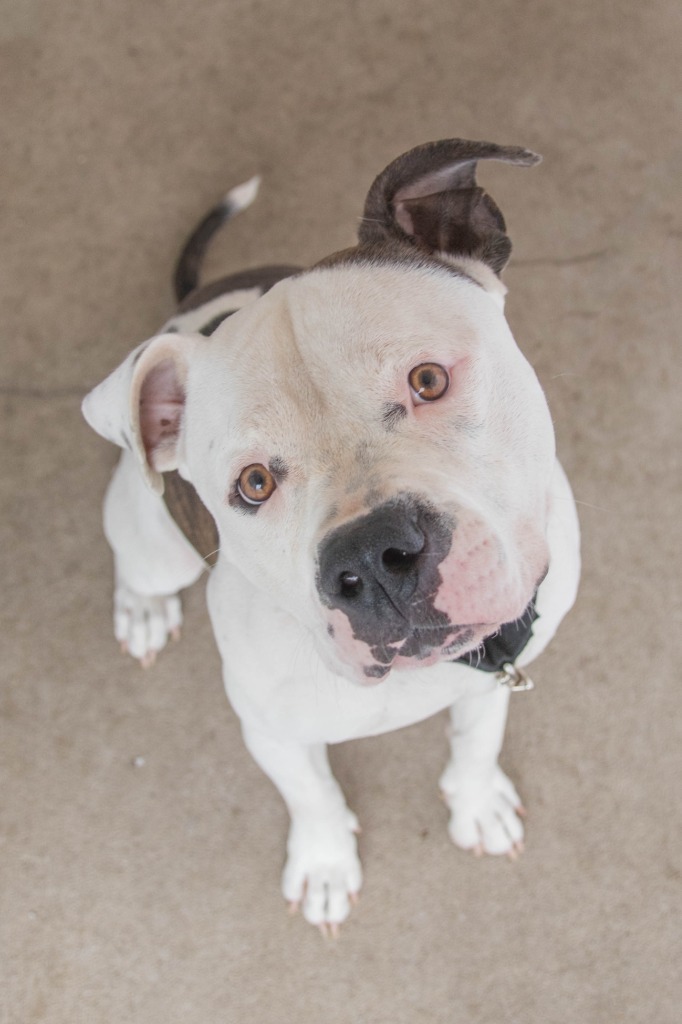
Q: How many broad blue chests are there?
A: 0